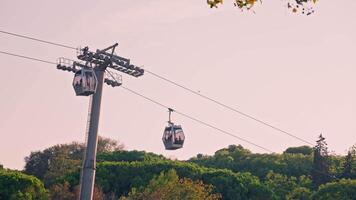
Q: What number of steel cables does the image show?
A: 2